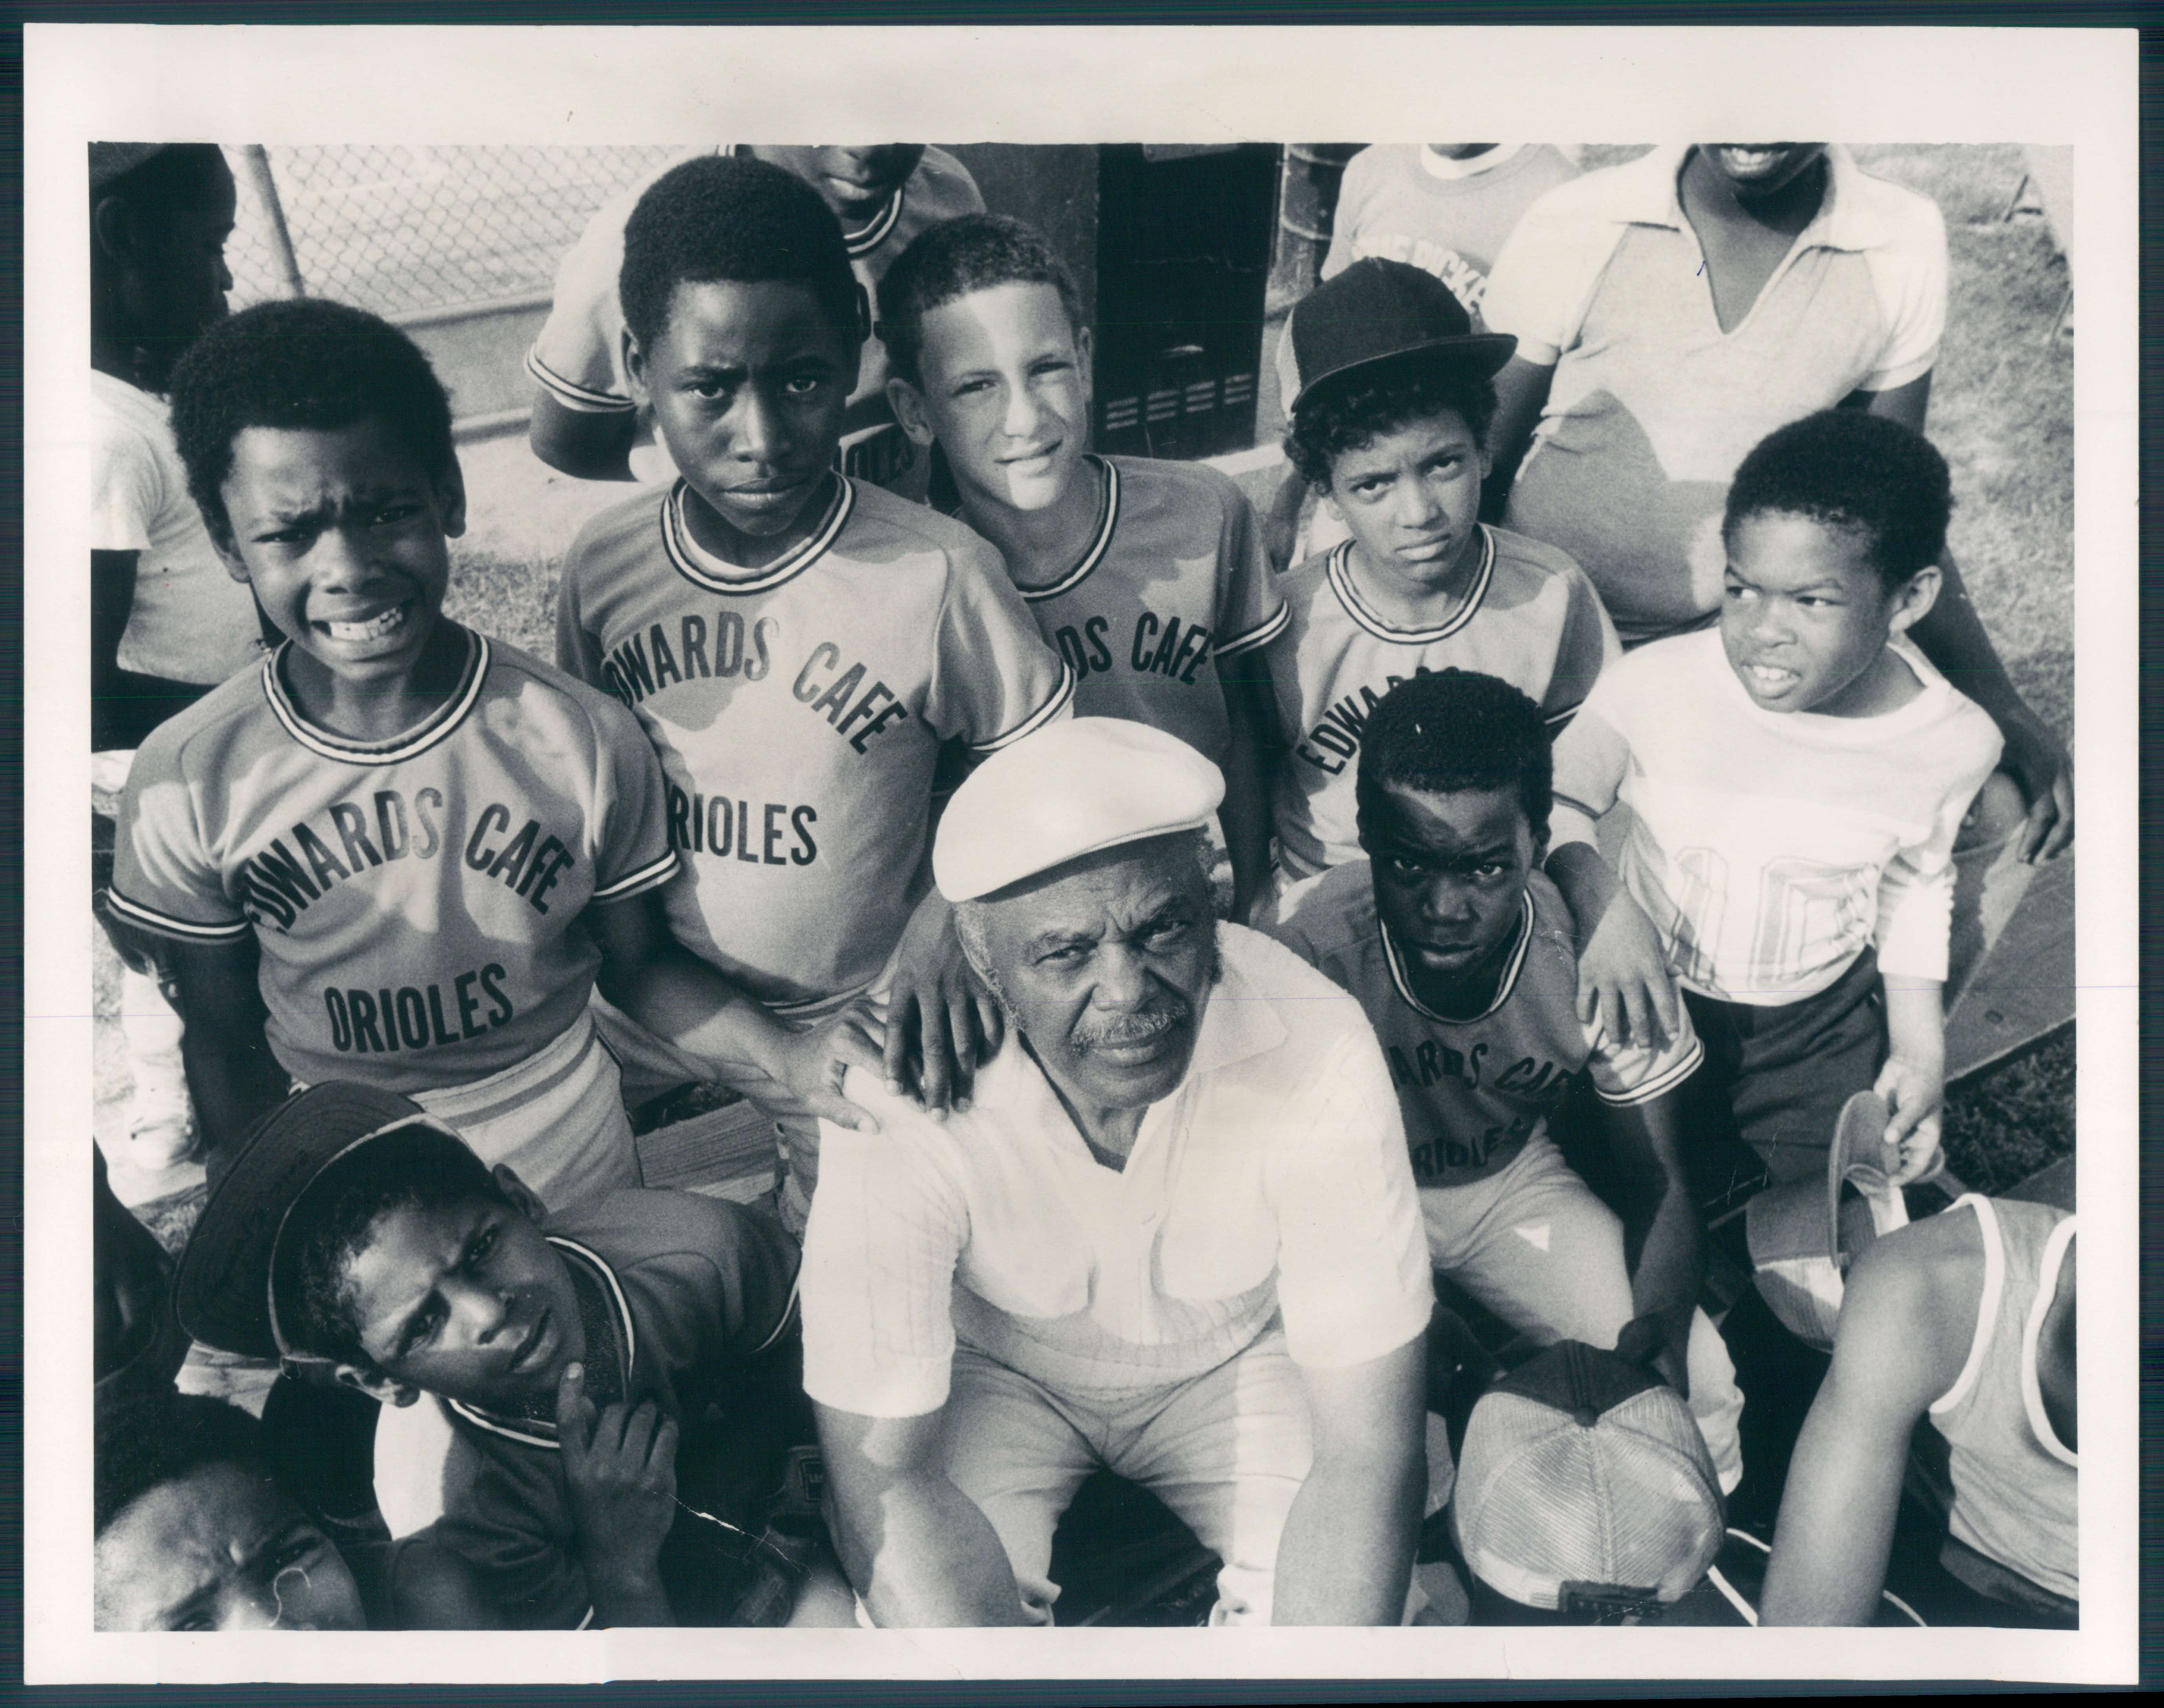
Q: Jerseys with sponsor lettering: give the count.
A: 5